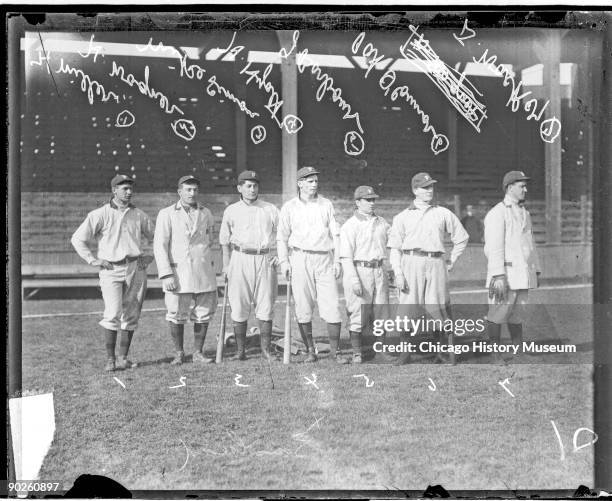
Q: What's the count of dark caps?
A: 7